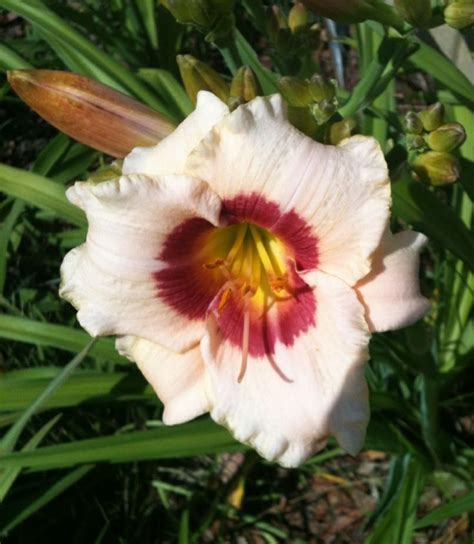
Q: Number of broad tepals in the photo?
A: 3